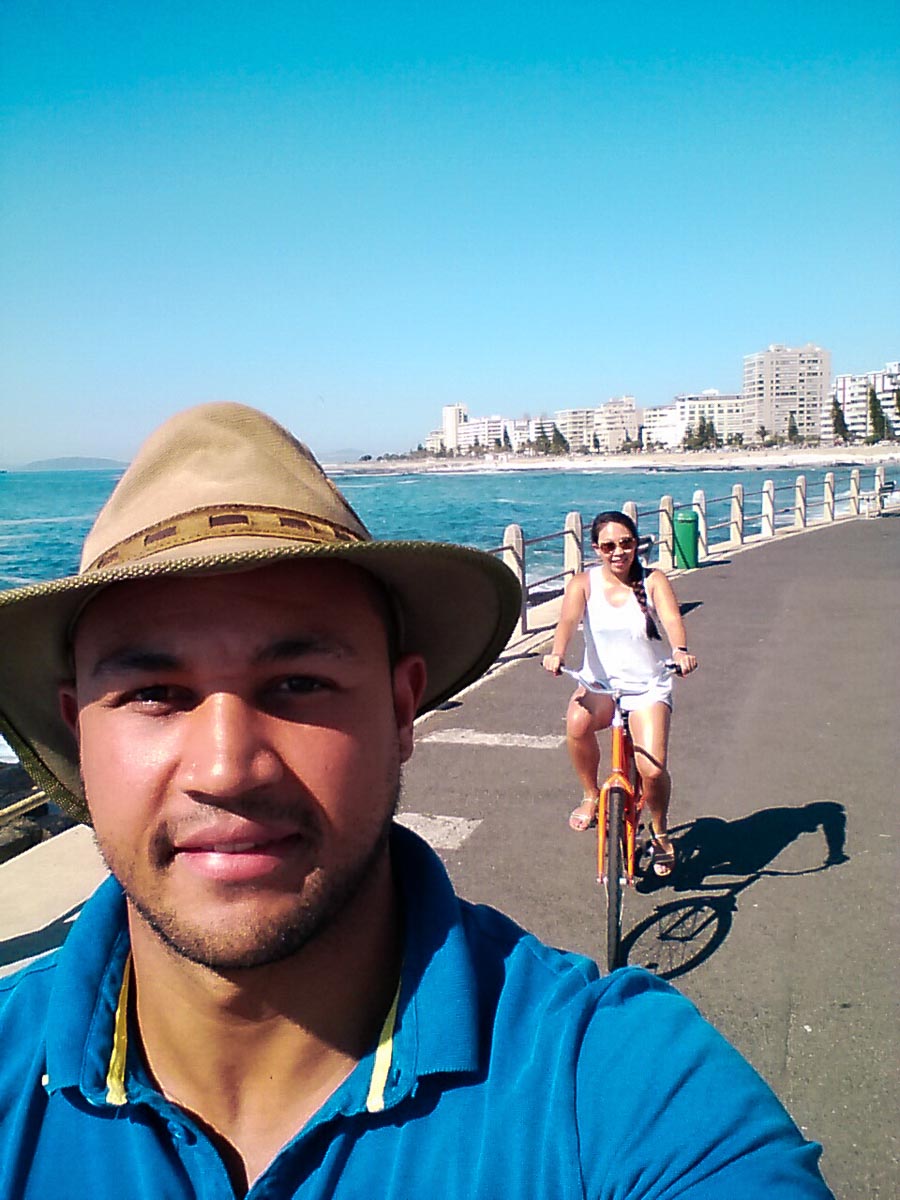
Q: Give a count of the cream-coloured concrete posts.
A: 11